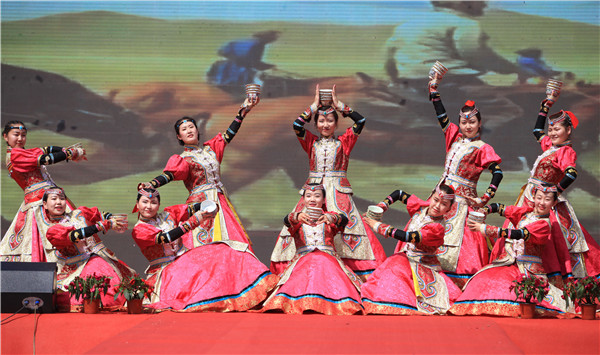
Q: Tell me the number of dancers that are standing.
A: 5